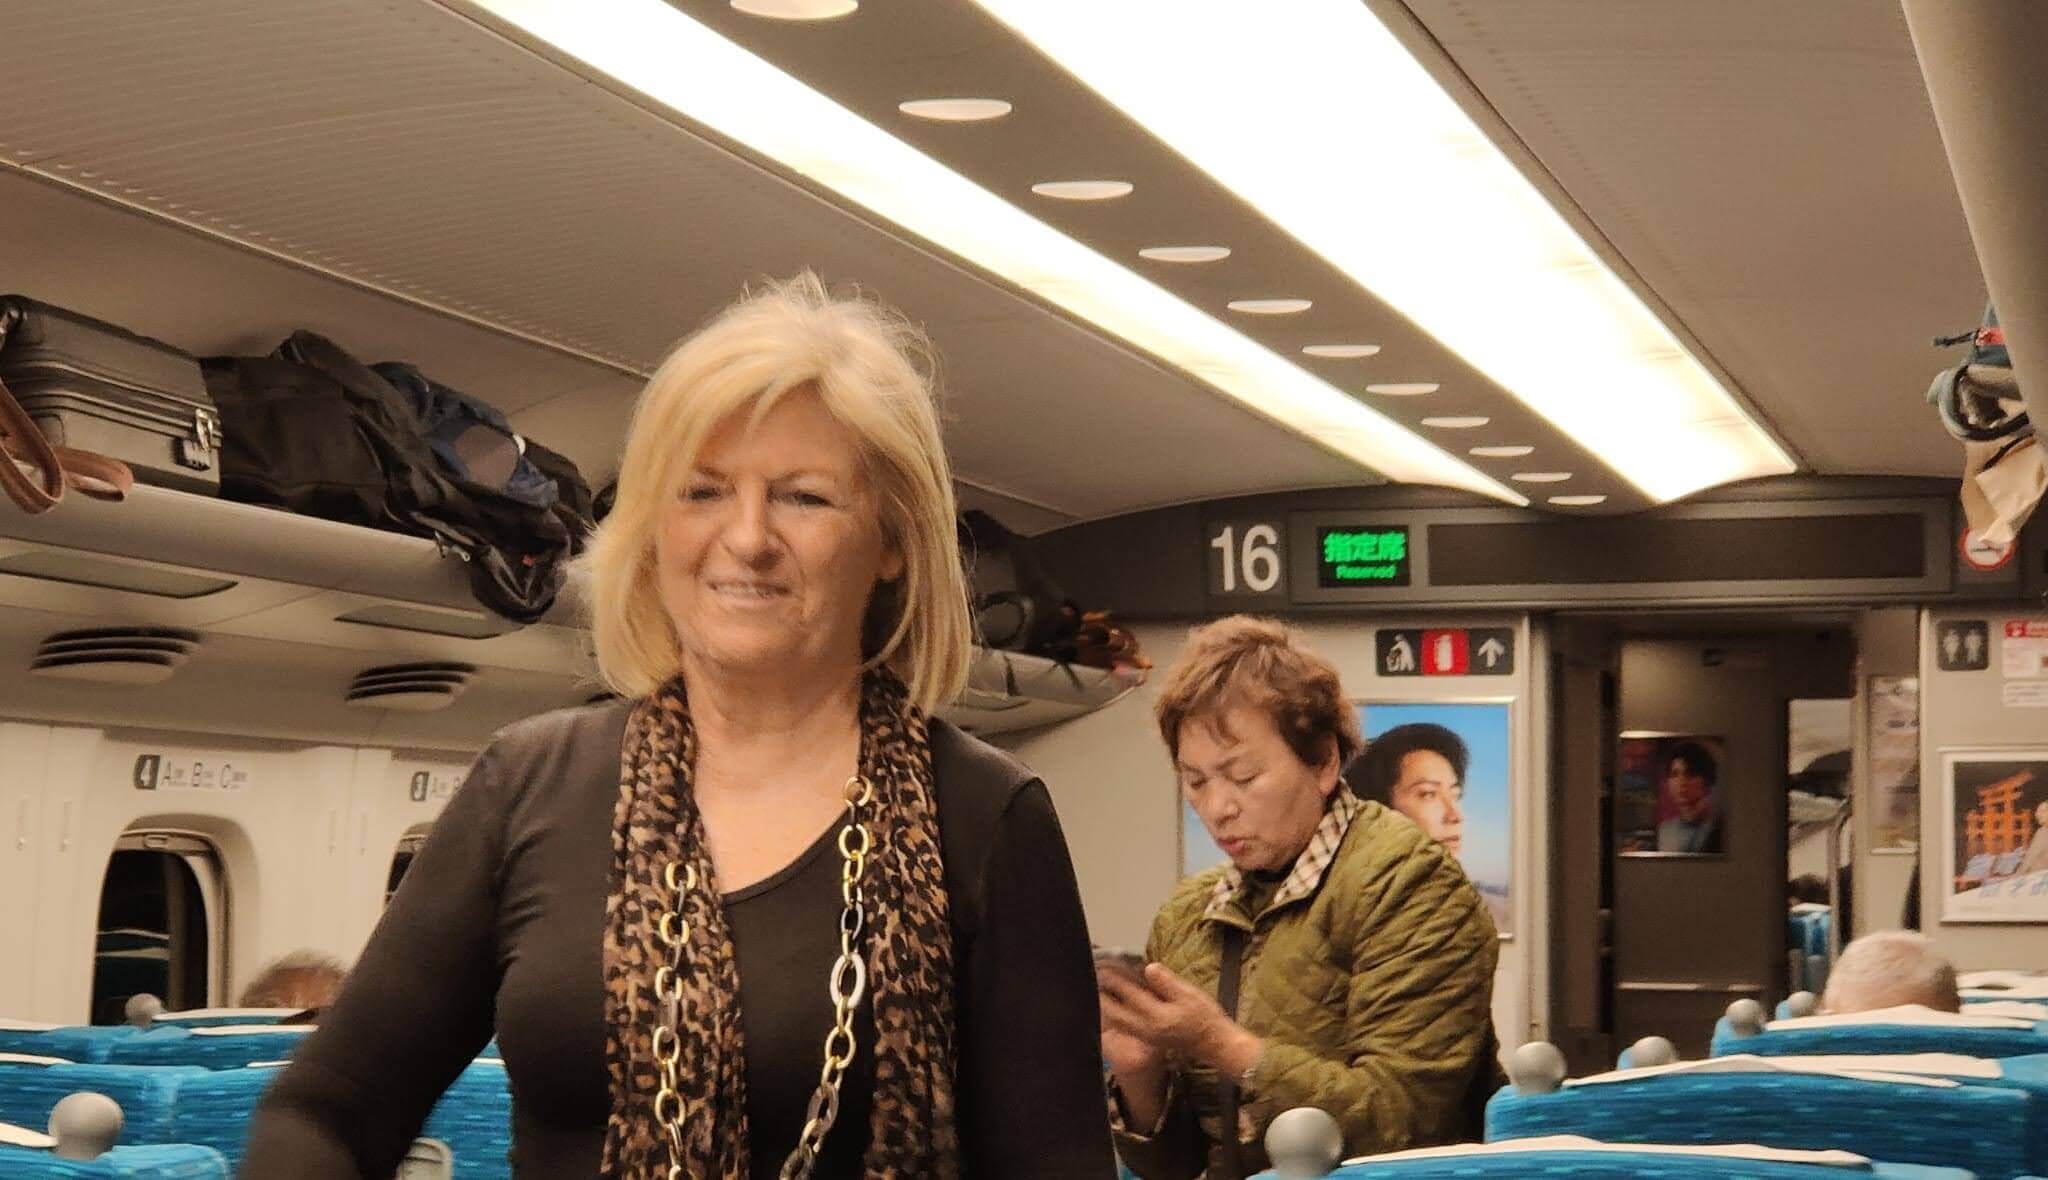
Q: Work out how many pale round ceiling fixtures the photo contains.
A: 11